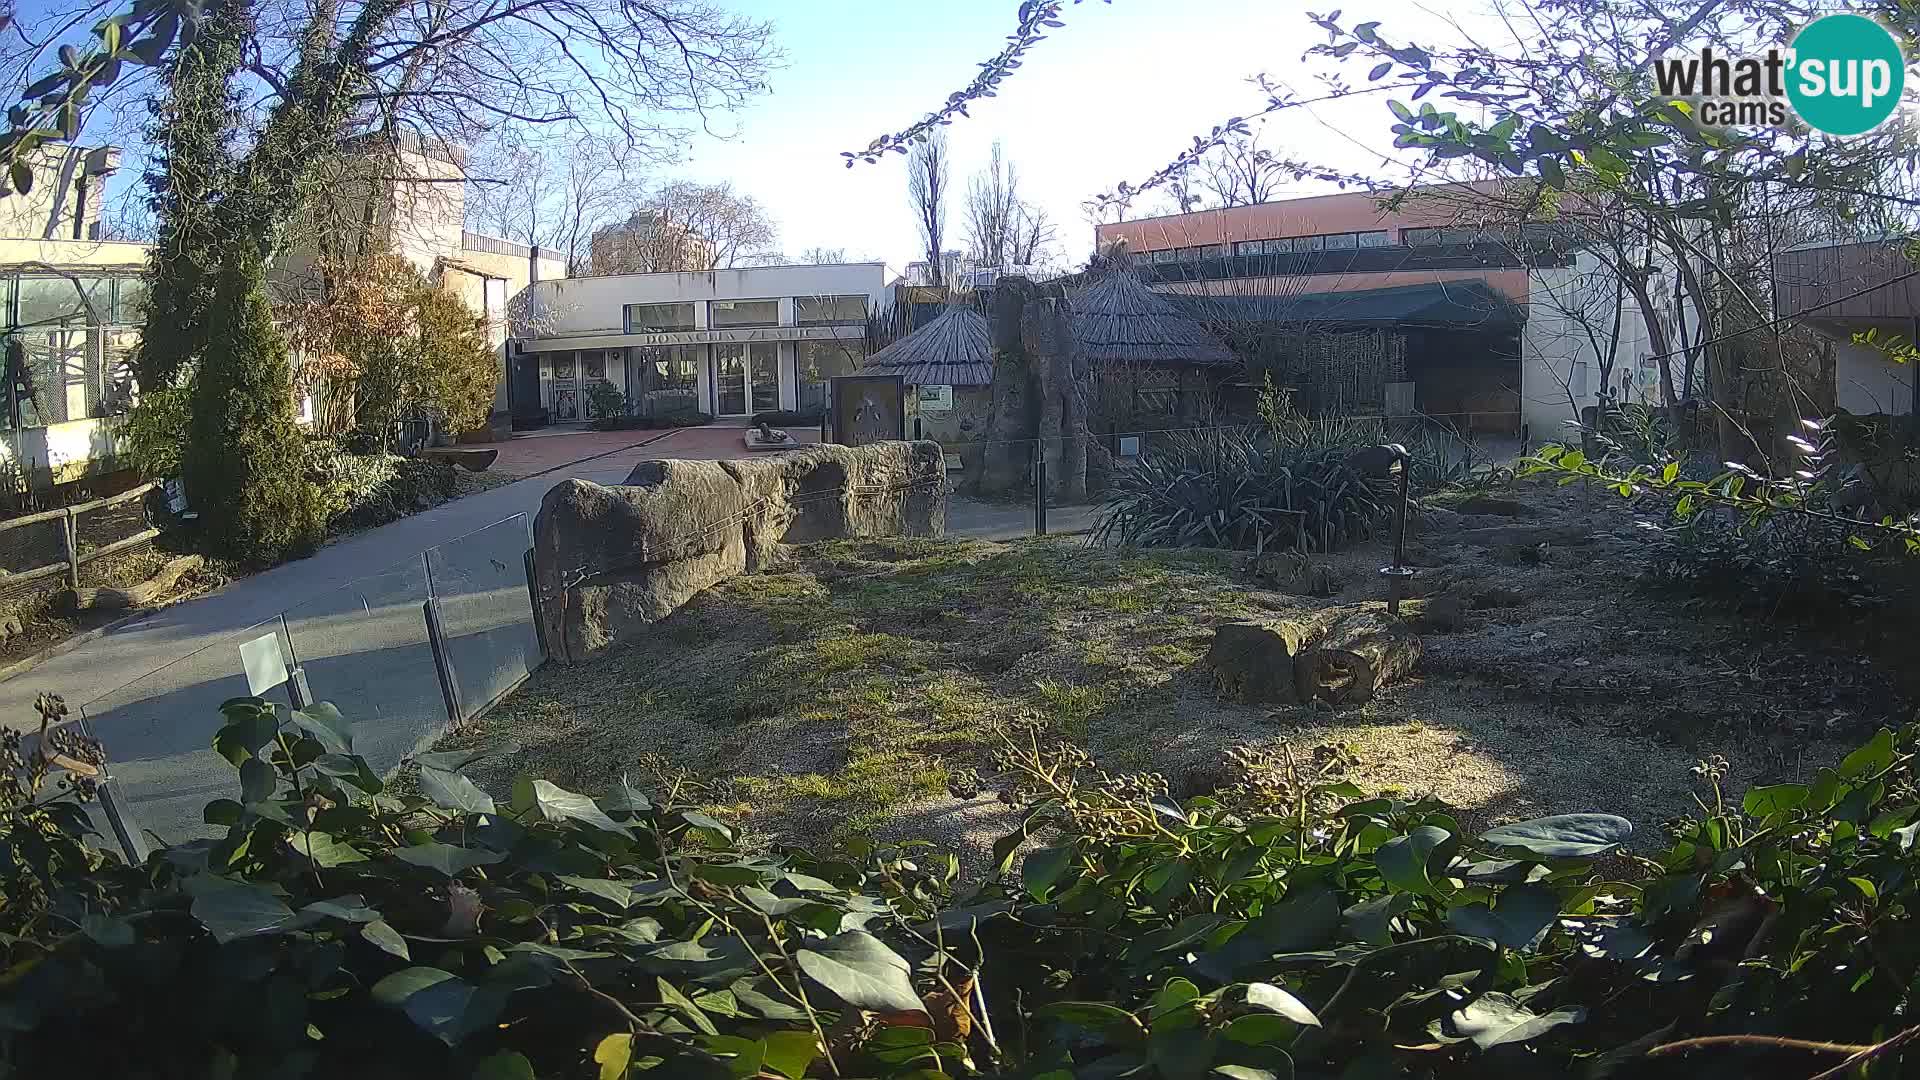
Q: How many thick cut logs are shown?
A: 2